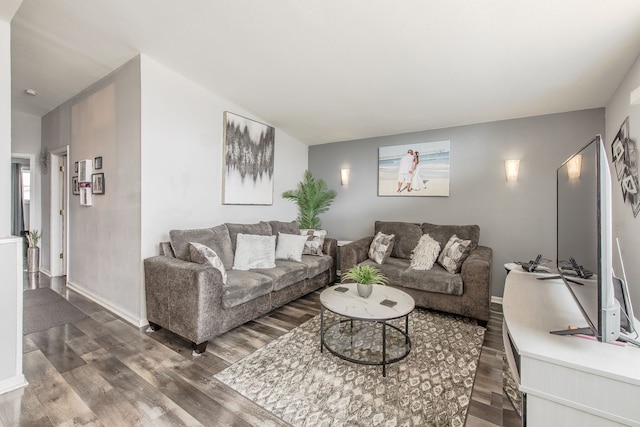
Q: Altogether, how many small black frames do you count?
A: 4